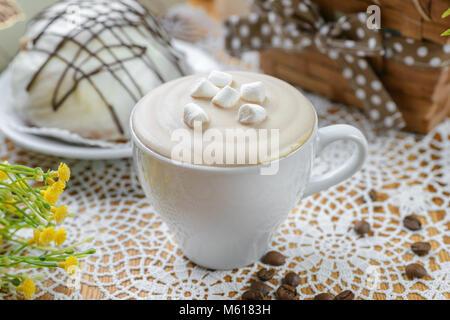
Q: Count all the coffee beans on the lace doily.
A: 13